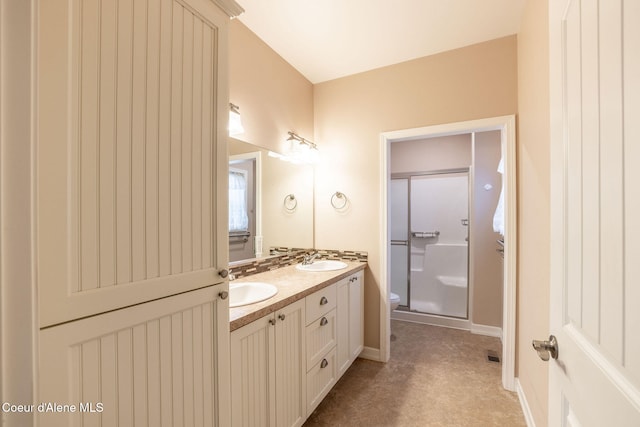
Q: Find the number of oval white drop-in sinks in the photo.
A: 2